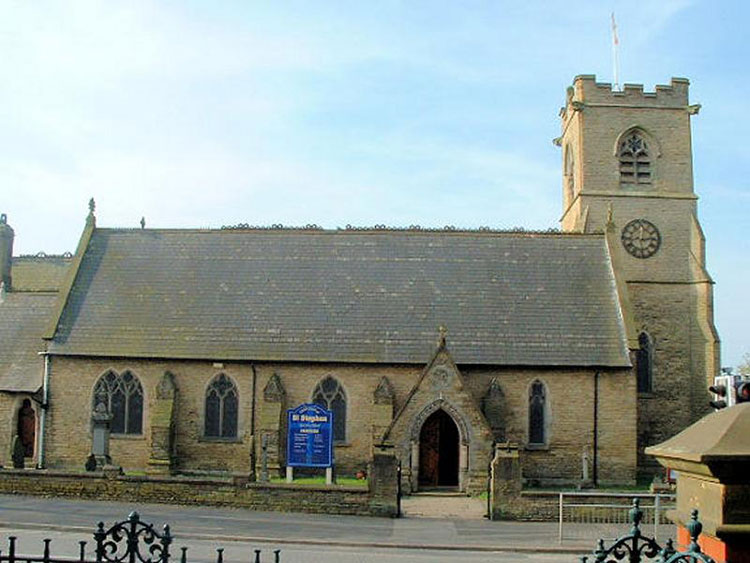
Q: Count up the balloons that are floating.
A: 0